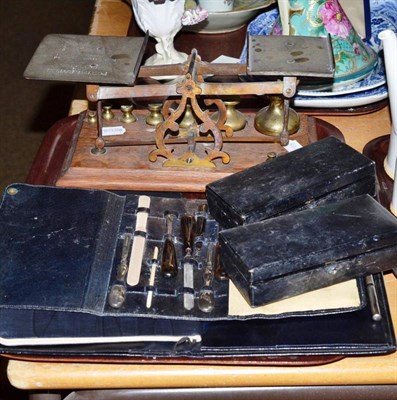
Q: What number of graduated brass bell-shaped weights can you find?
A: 7